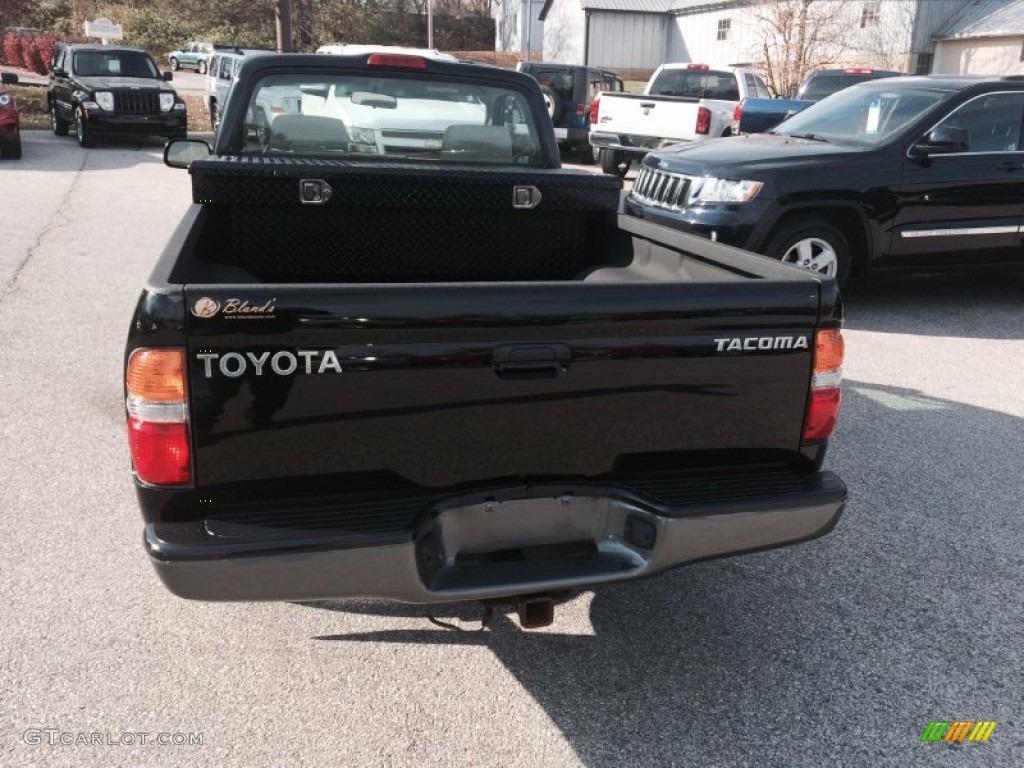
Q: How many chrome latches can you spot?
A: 2